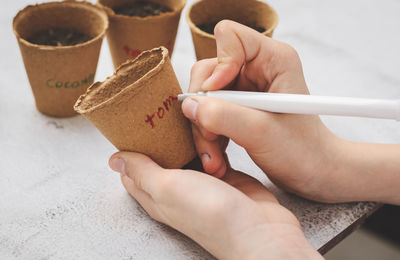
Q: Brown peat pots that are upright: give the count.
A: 3